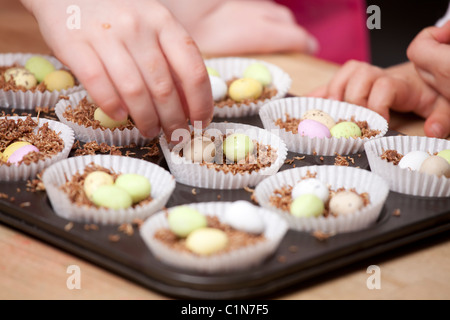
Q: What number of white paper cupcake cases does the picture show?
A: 10